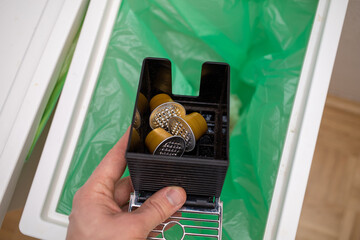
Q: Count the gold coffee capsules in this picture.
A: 3